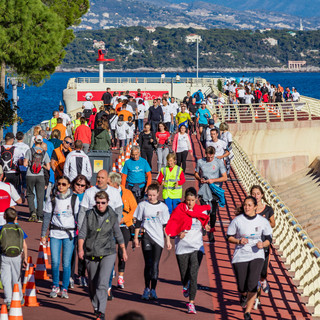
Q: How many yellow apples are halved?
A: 0